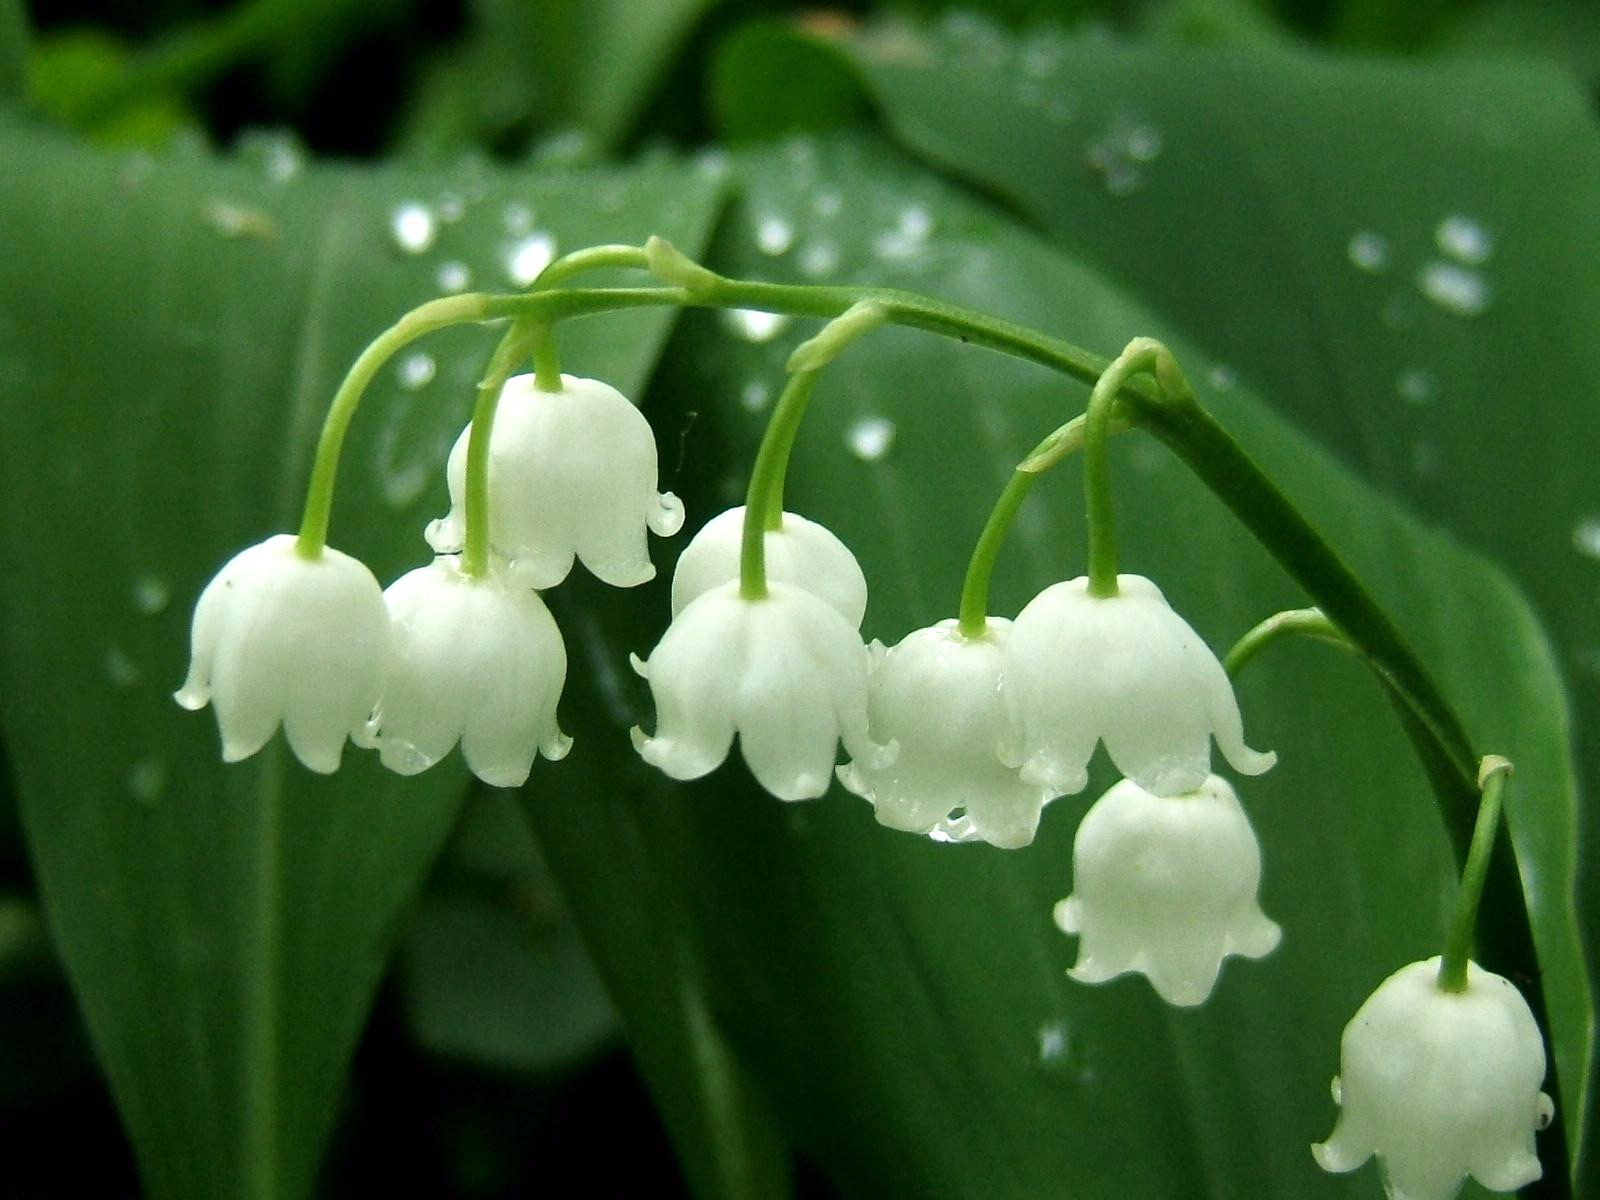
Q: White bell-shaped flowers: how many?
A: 9